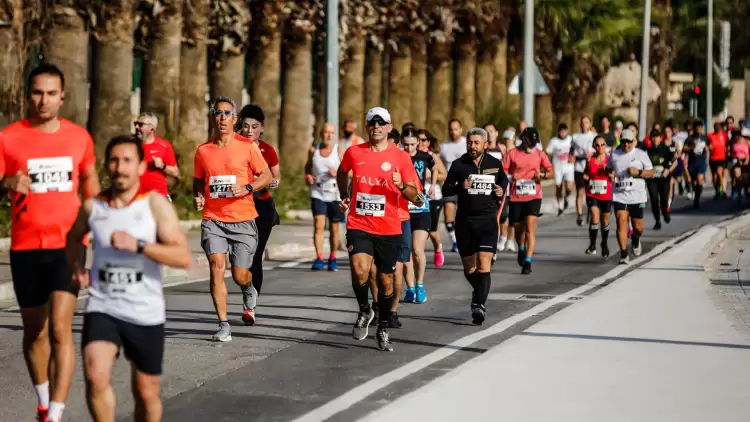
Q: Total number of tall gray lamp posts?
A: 4